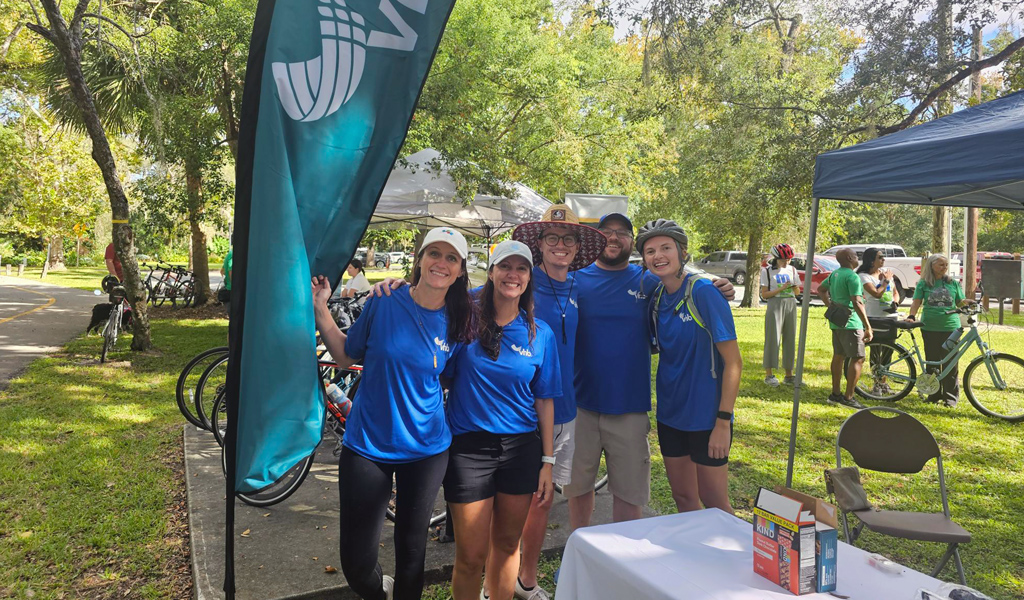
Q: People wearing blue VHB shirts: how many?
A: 5